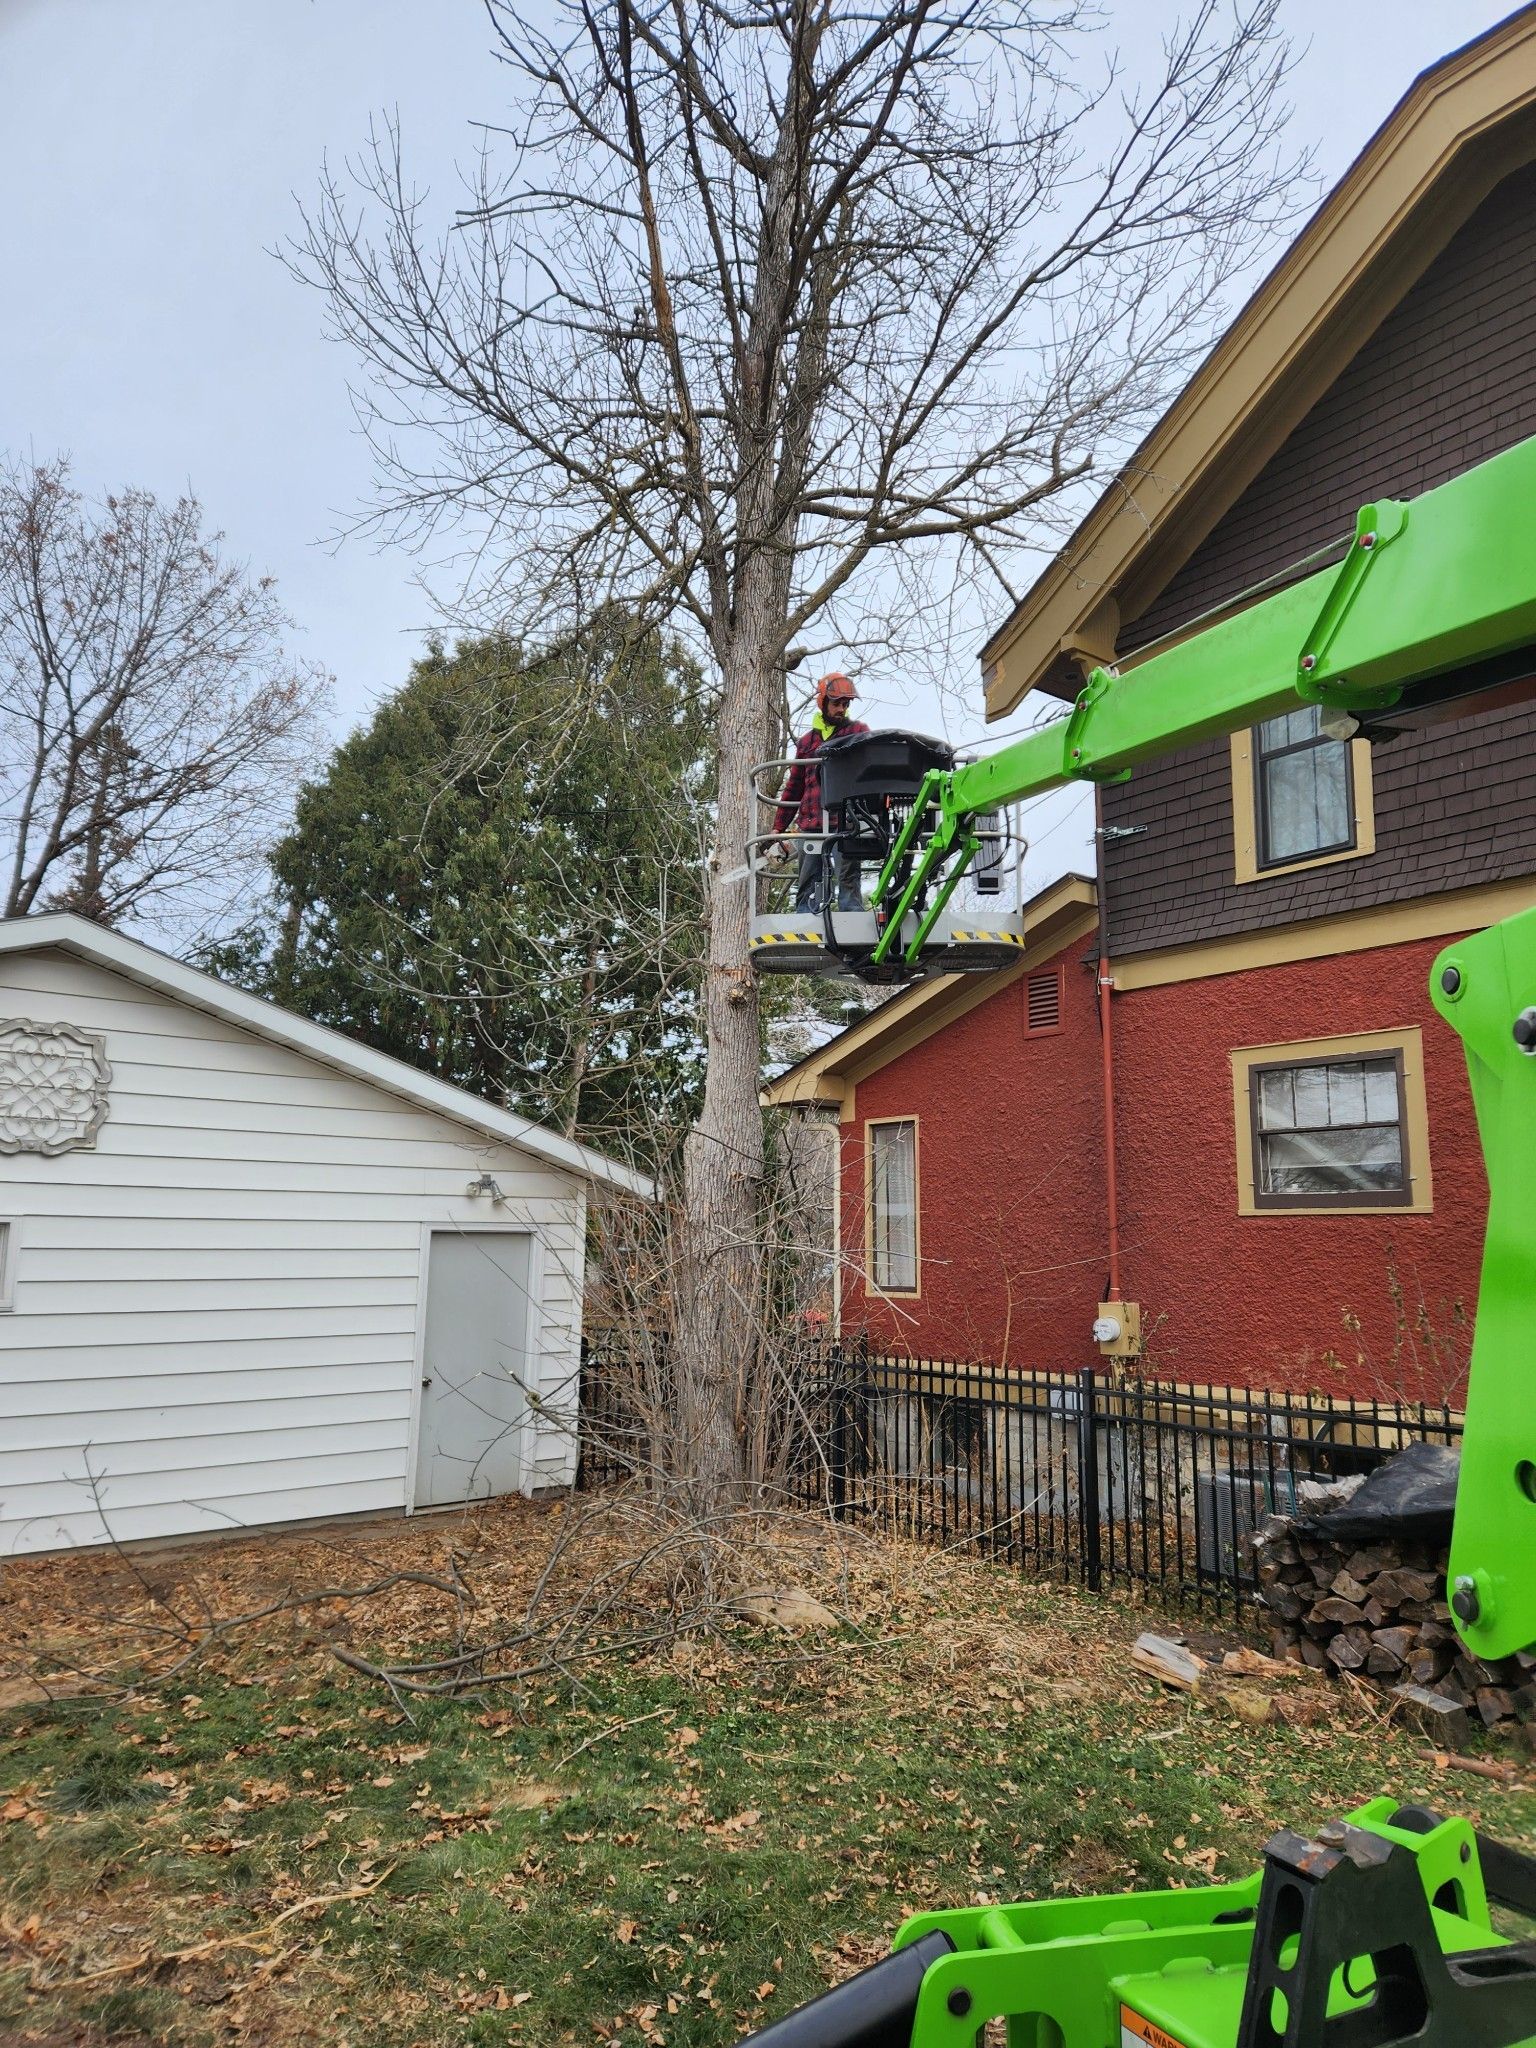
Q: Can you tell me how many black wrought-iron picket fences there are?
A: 1